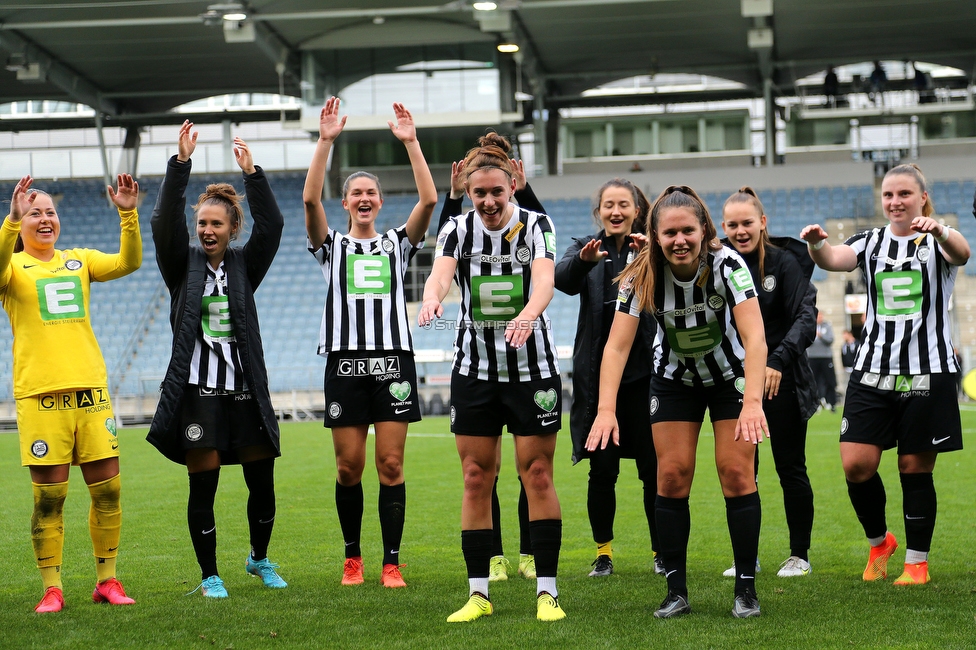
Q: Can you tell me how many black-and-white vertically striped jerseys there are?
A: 5